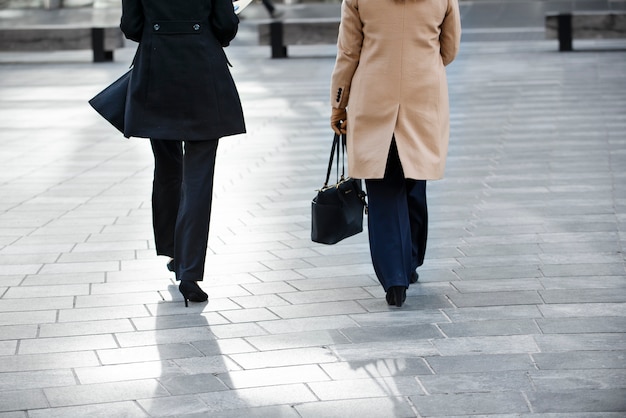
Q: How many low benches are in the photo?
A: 3